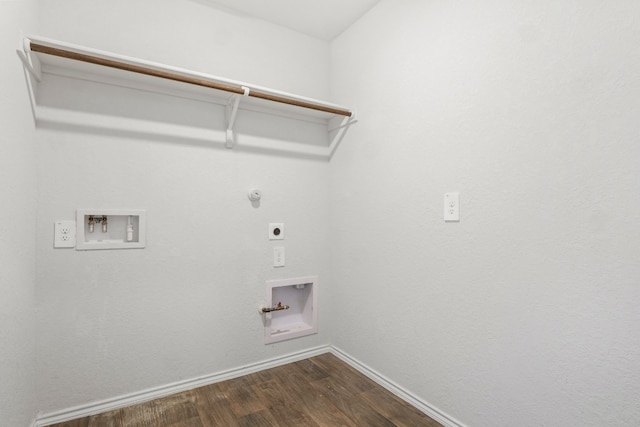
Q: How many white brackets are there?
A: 3